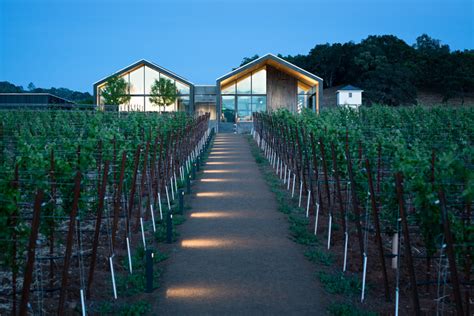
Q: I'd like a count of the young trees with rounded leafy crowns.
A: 2